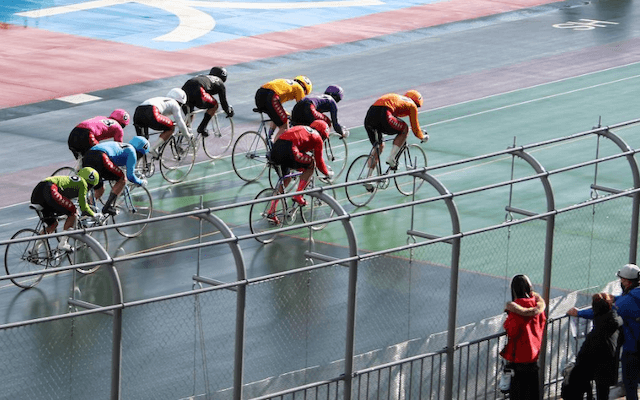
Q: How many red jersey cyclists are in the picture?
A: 1